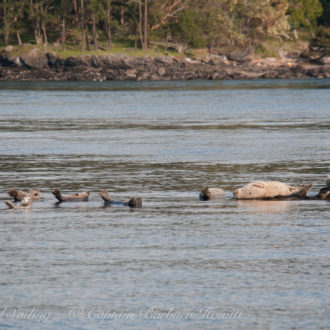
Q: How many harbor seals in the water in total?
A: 7